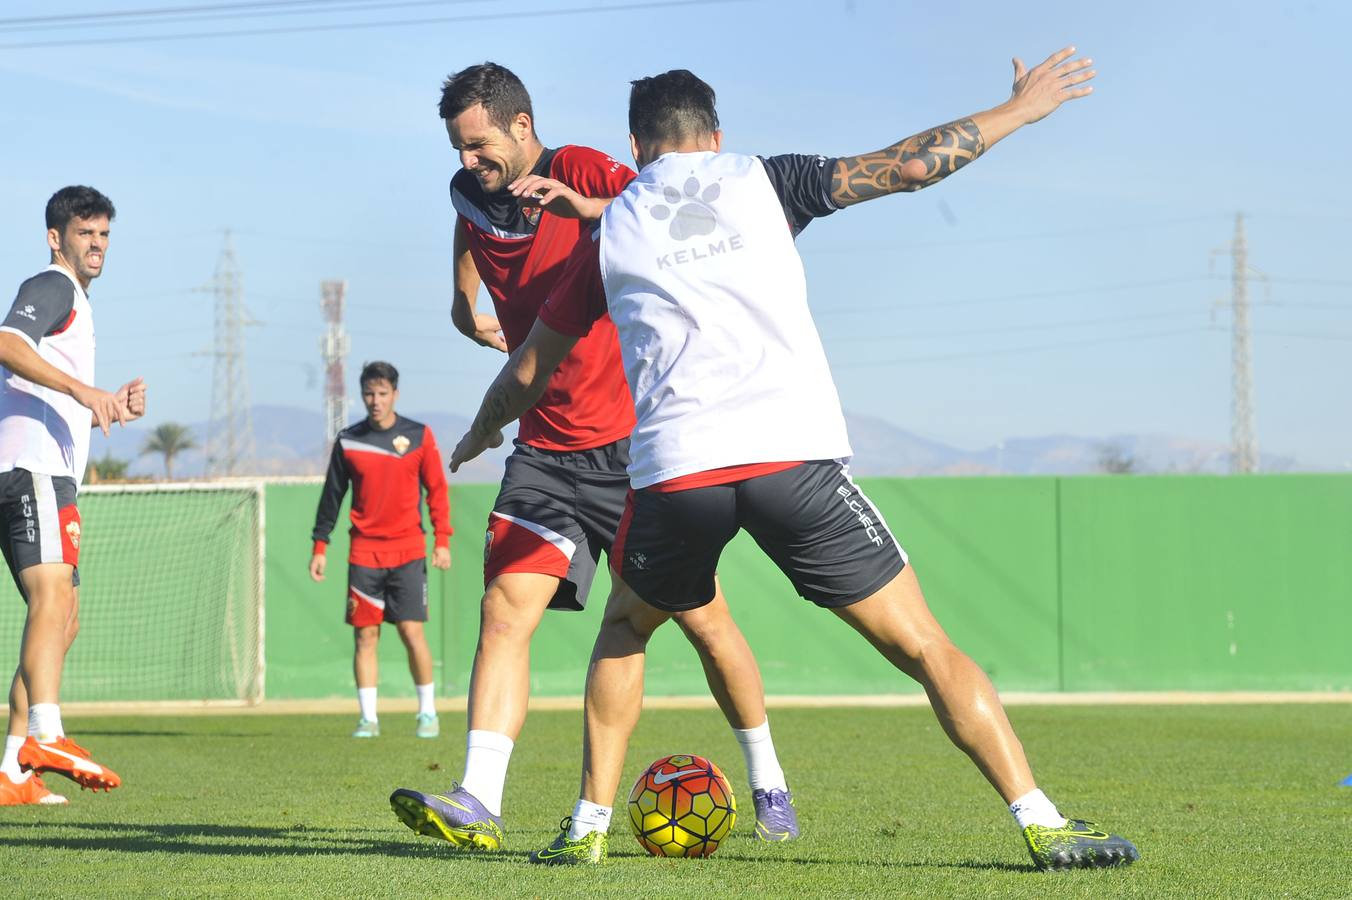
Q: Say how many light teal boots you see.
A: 2